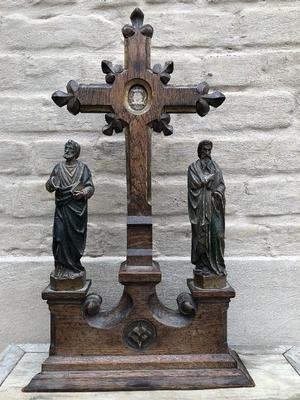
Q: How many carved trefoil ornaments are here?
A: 7